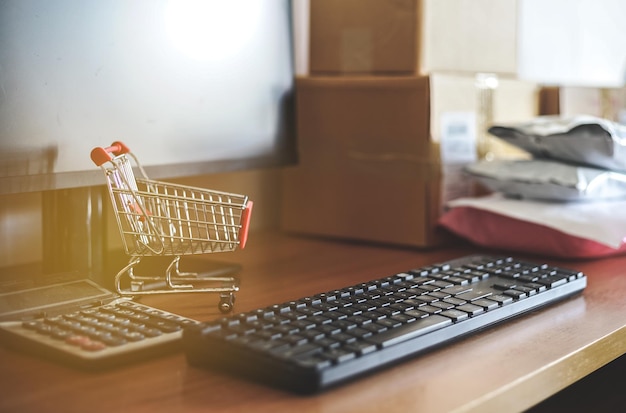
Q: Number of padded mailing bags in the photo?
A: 3